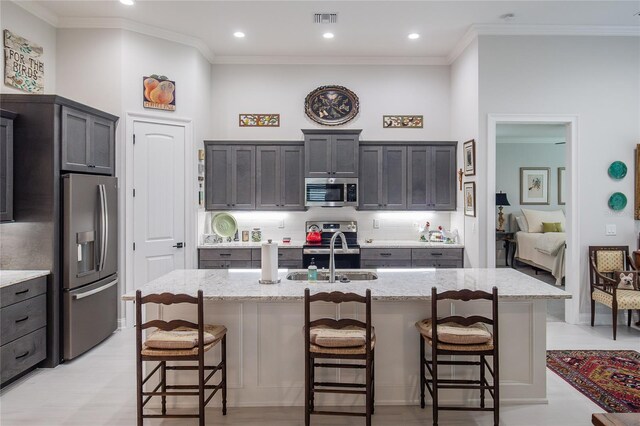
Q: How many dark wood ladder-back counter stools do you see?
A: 3